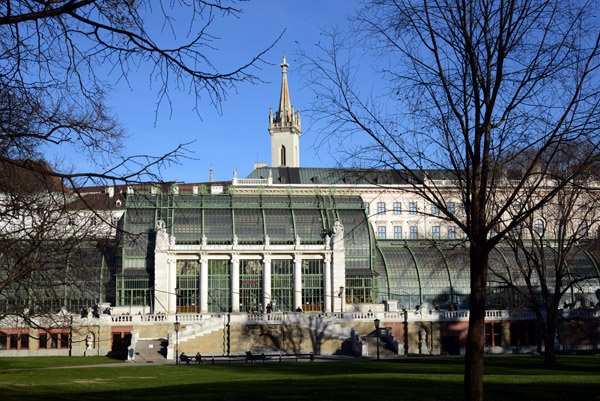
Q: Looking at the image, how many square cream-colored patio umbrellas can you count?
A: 0